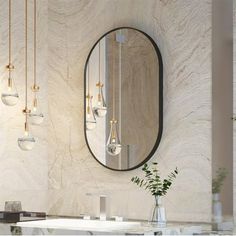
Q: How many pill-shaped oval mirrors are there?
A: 1